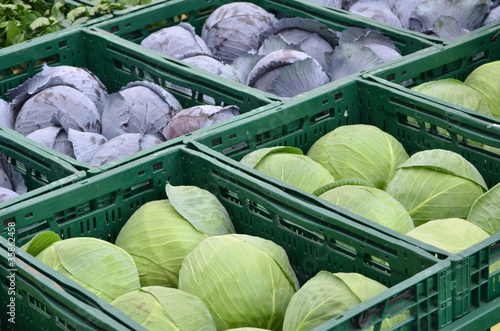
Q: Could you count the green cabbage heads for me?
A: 14